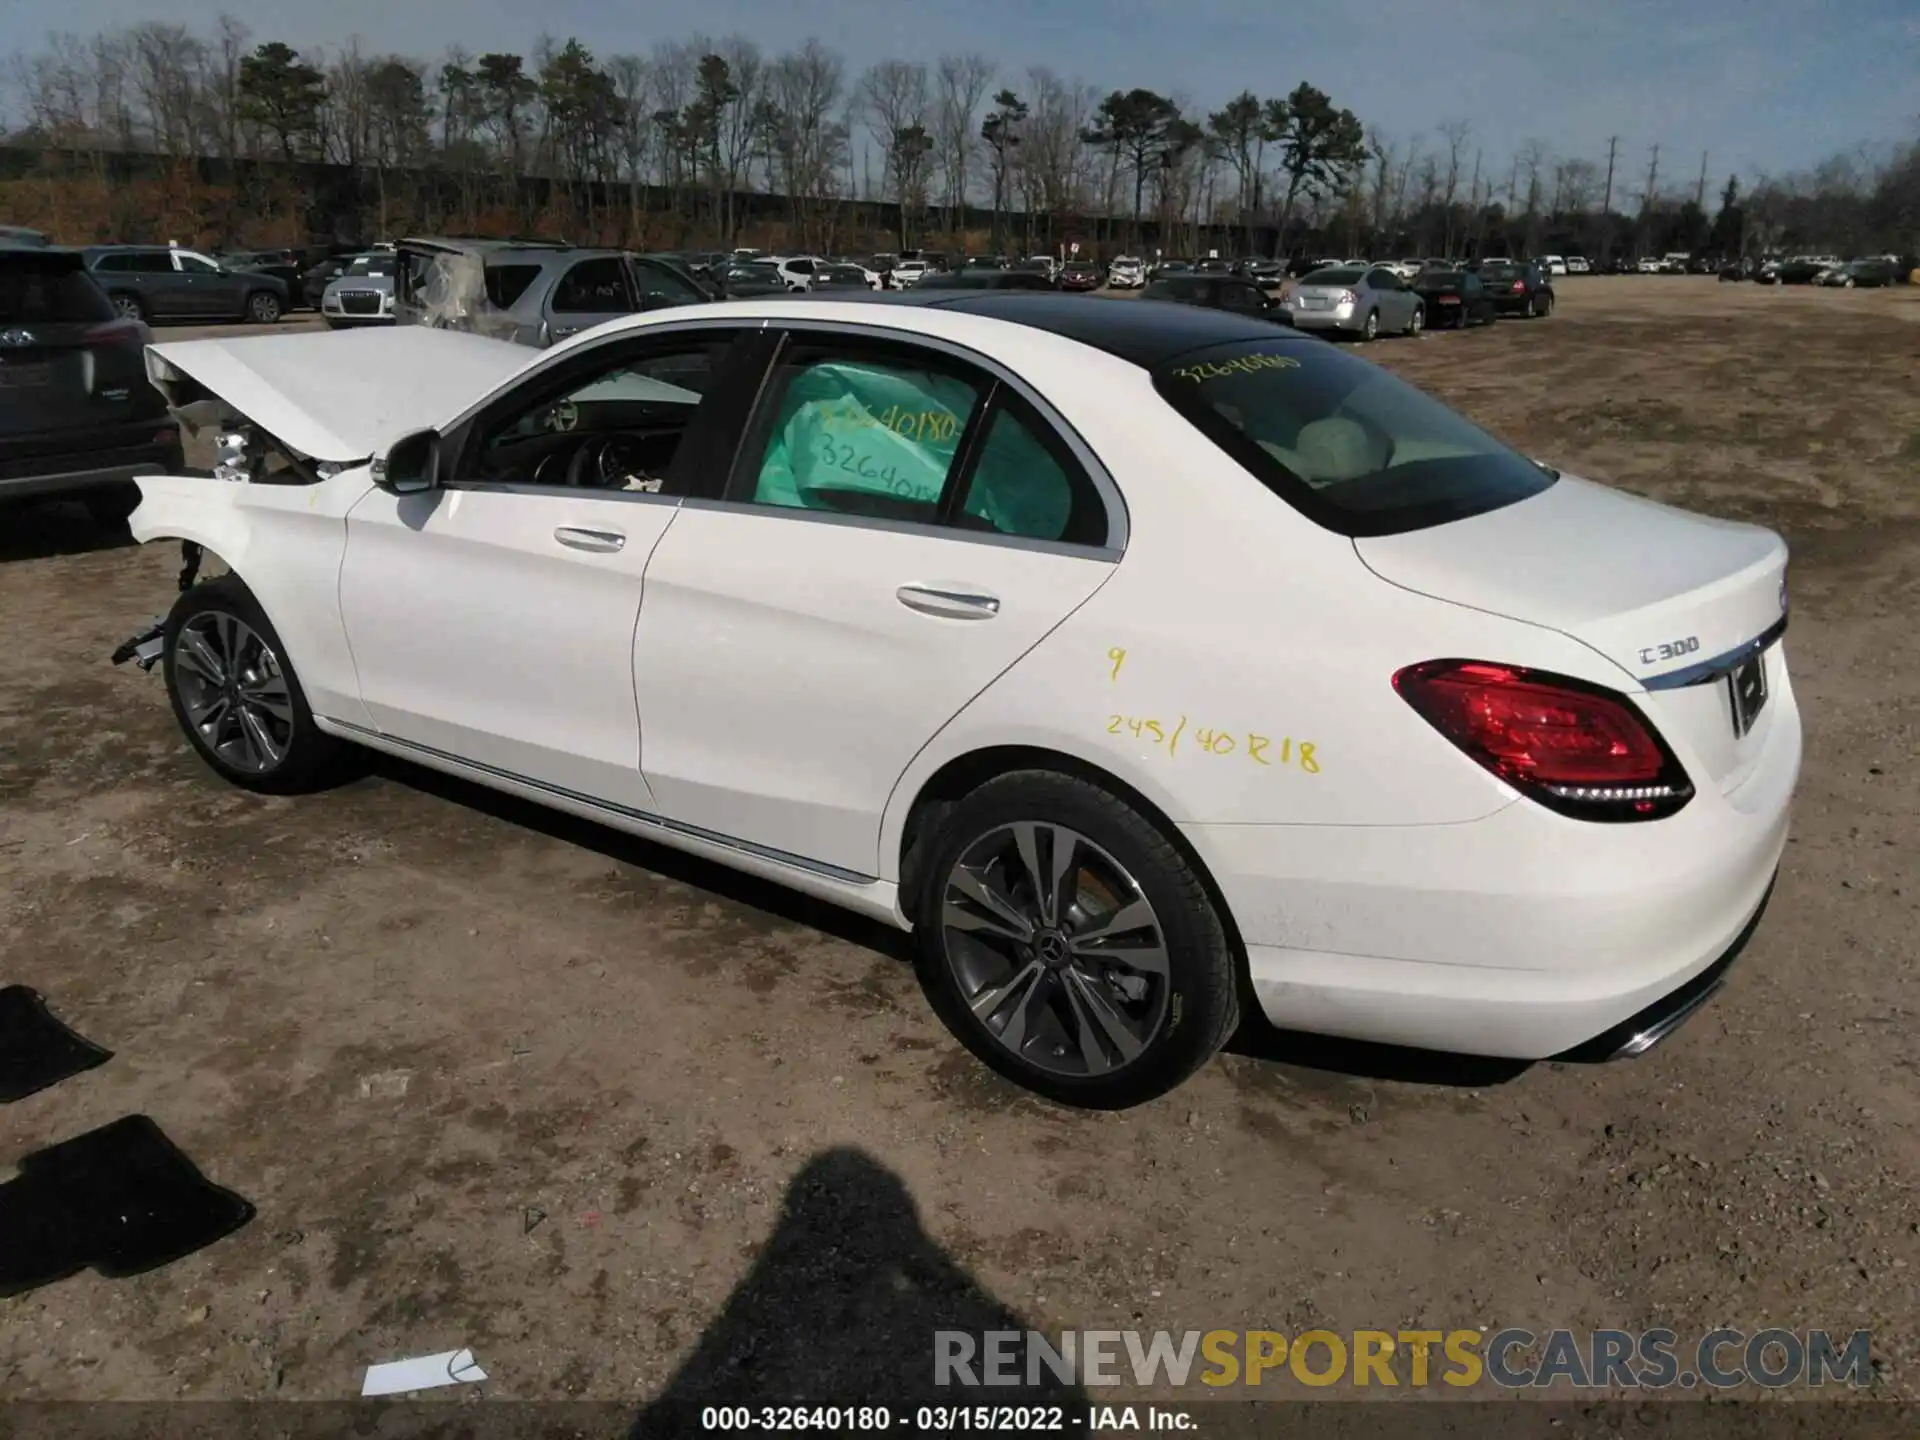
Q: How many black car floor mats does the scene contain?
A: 2